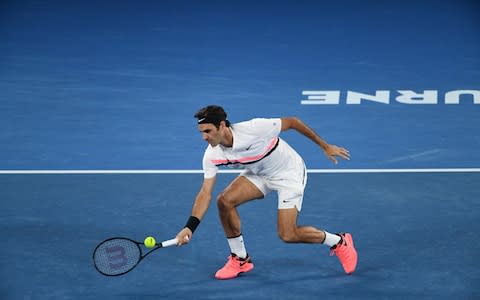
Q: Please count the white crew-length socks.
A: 2